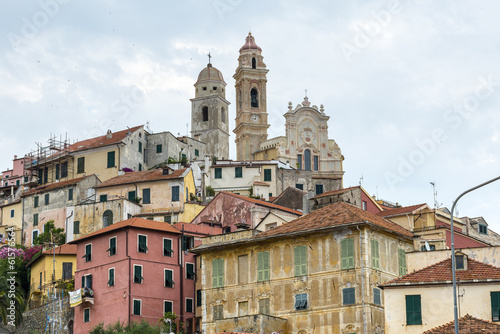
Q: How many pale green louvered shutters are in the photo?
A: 6